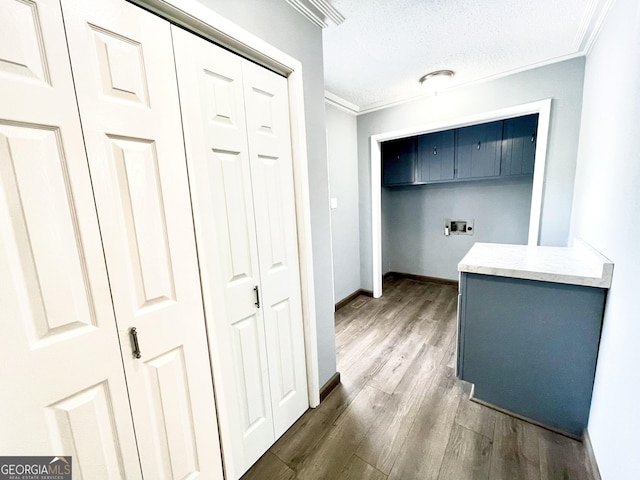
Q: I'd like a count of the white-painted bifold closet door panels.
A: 4